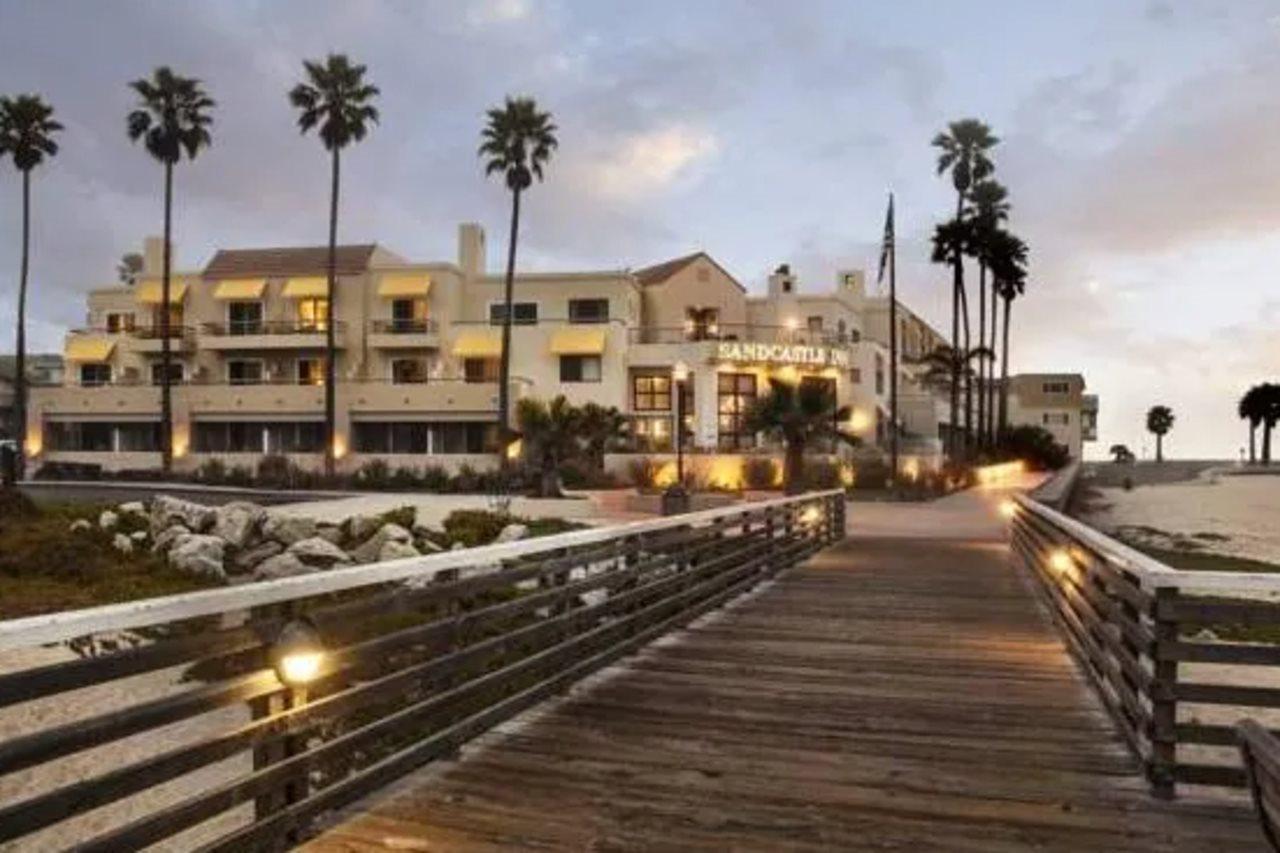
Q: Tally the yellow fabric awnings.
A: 7